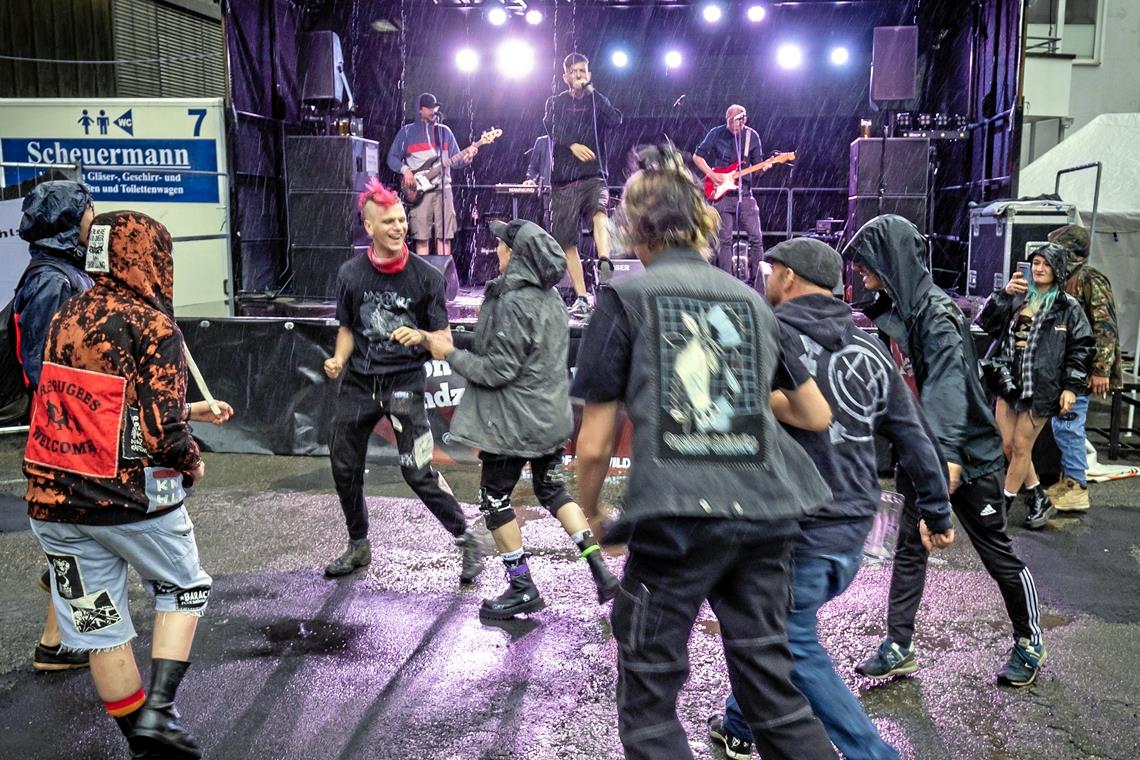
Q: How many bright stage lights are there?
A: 10